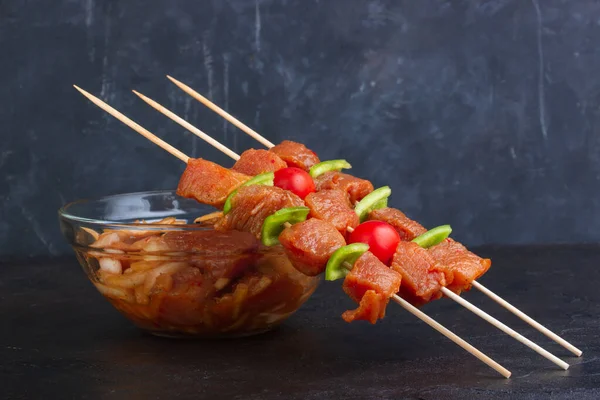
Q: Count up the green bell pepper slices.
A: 6